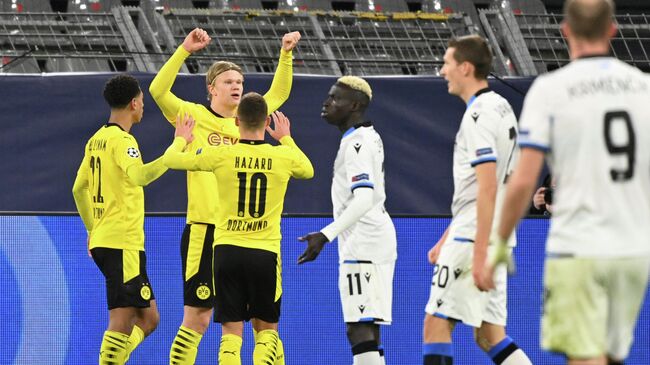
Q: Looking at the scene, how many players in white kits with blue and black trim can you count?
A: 3